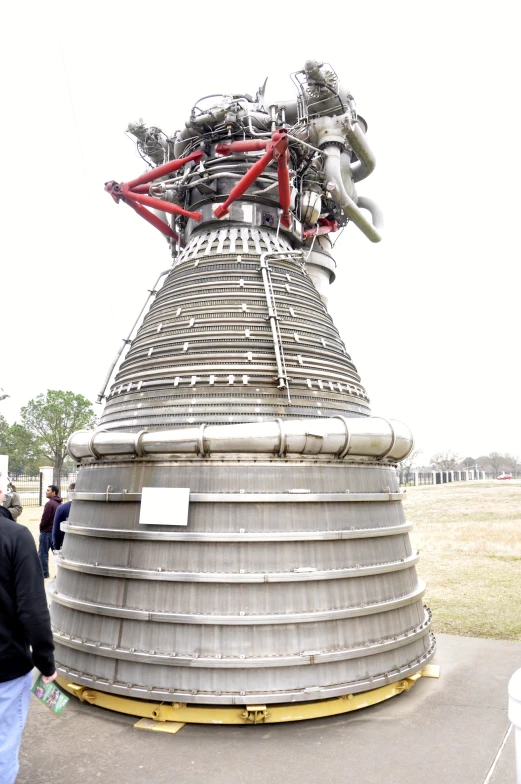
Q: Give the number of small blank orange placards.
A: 0